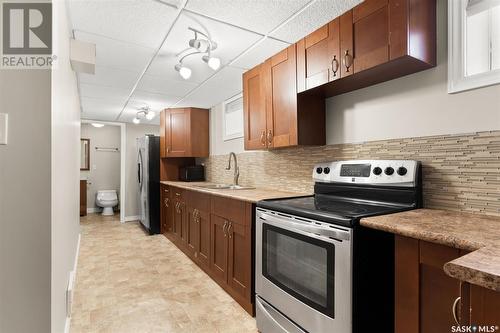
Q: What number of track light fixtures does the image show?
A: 2